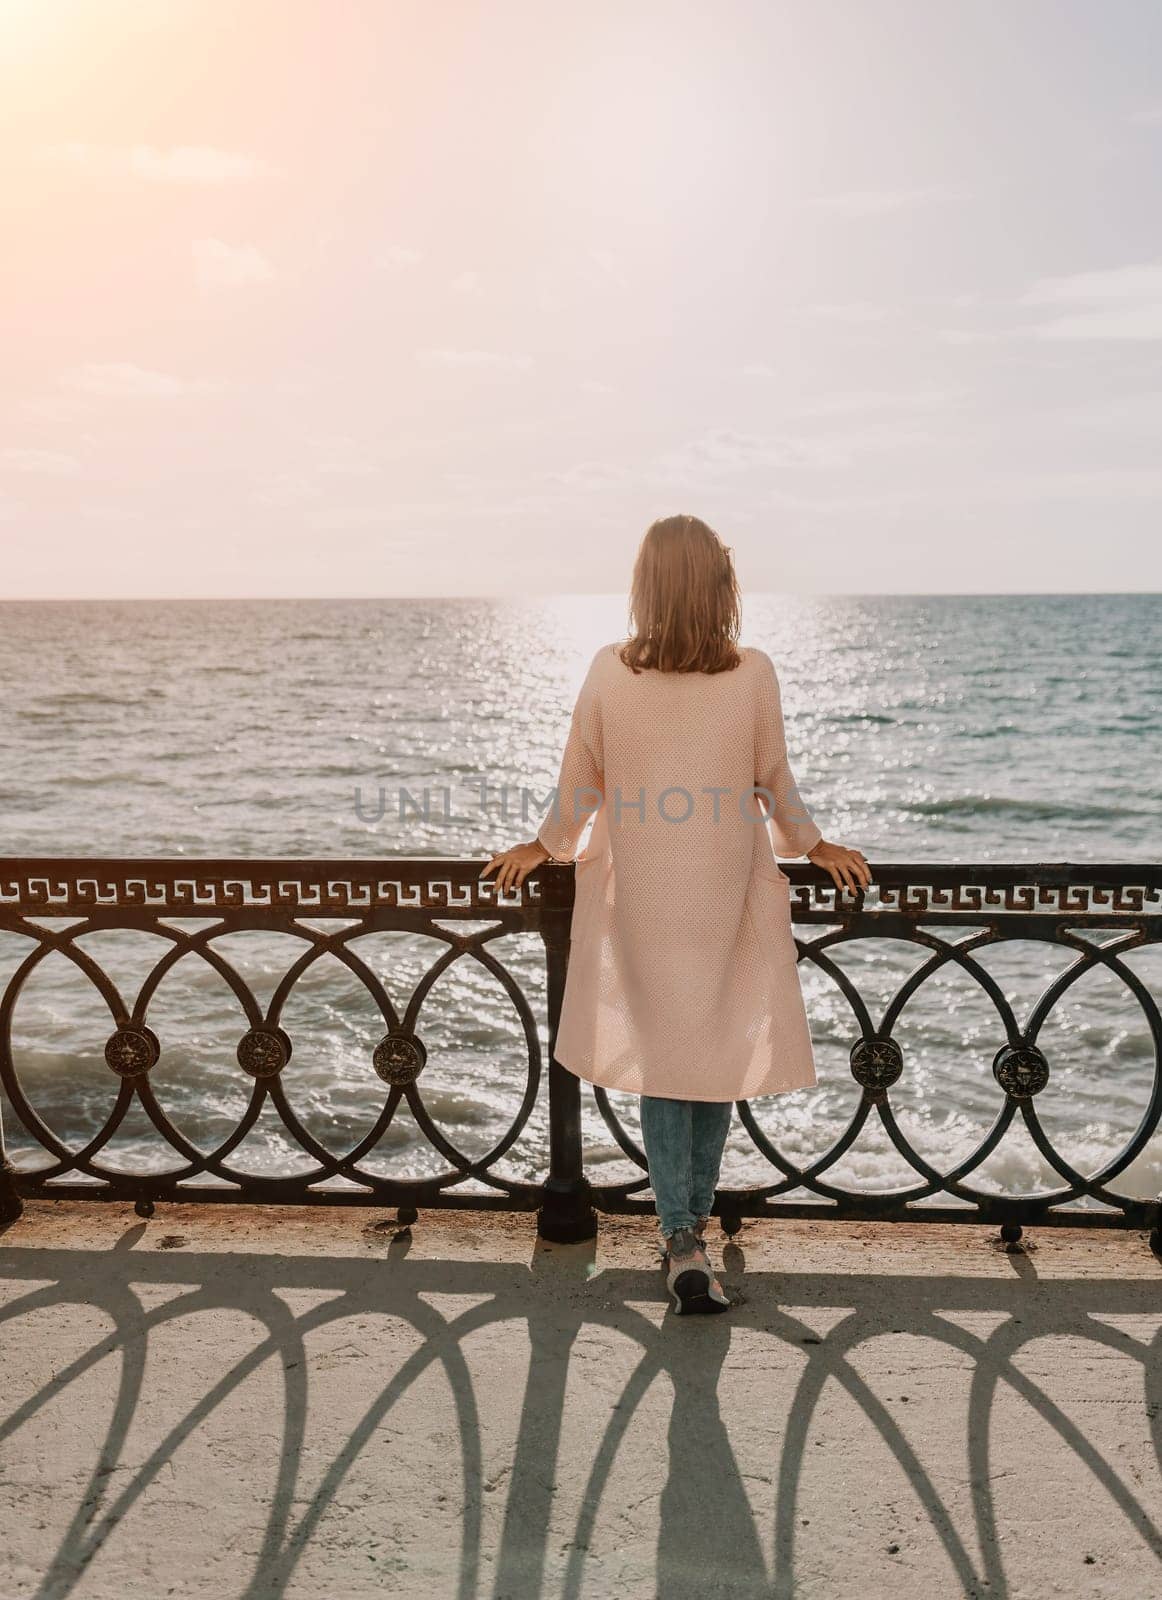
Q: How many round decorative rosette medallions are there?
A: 5